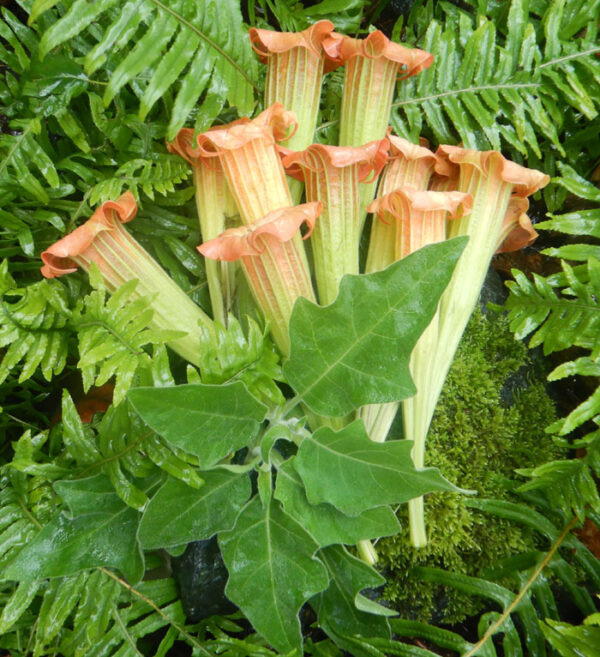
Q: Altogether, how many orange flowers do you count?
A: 11